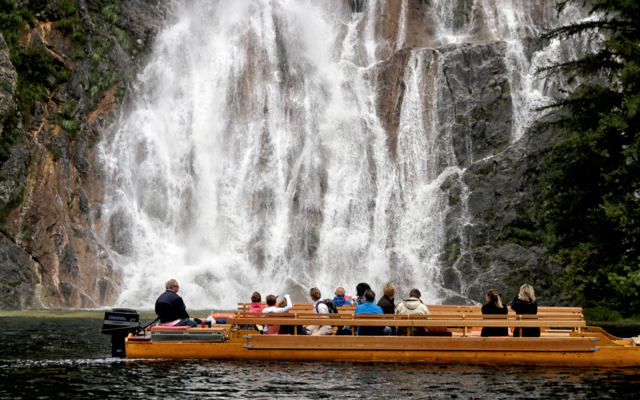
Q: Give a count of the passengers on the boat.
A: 11